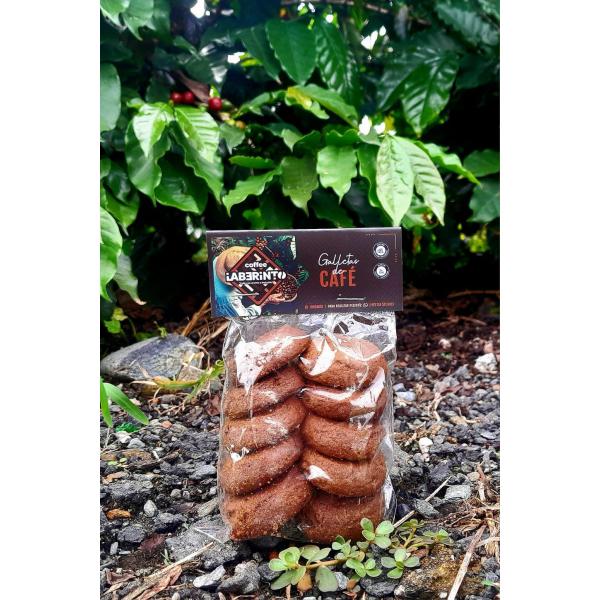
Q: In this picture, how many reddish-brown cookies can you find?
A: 10